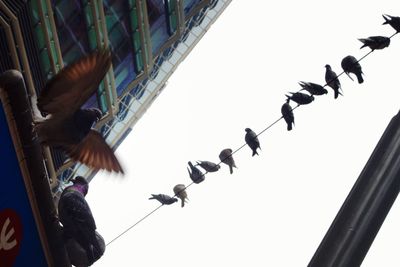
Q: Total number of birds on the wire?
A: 13